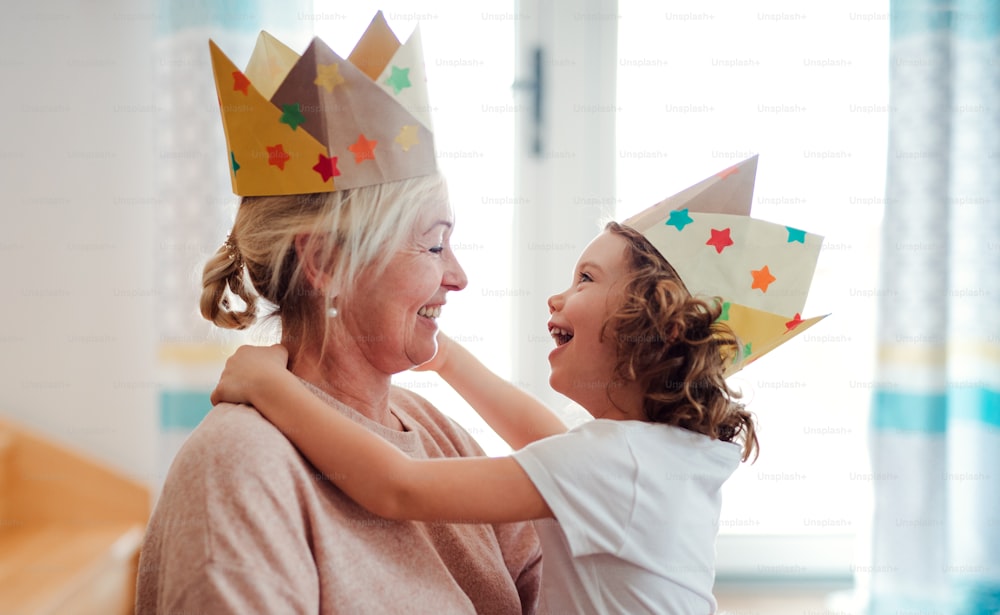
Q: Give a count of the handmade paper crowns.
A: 2